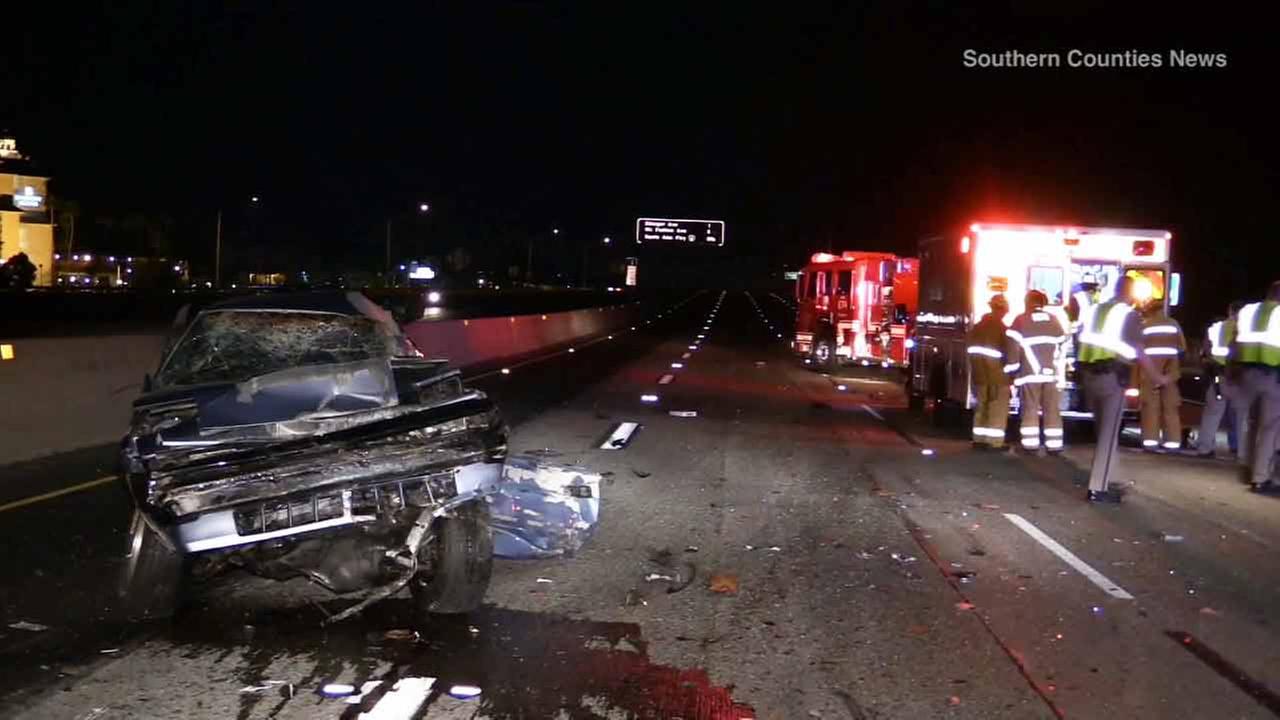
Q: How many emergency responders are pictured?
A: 7